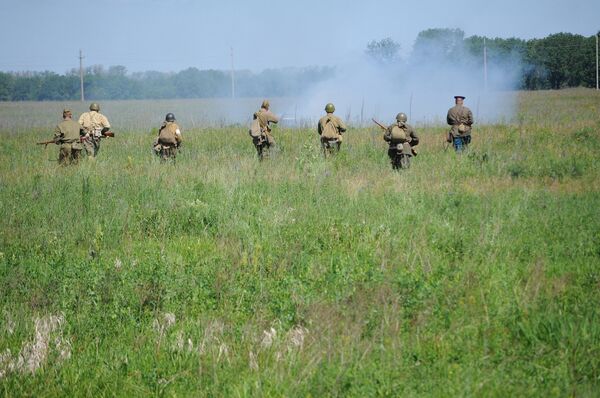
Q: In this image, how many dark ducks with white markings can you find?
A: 0